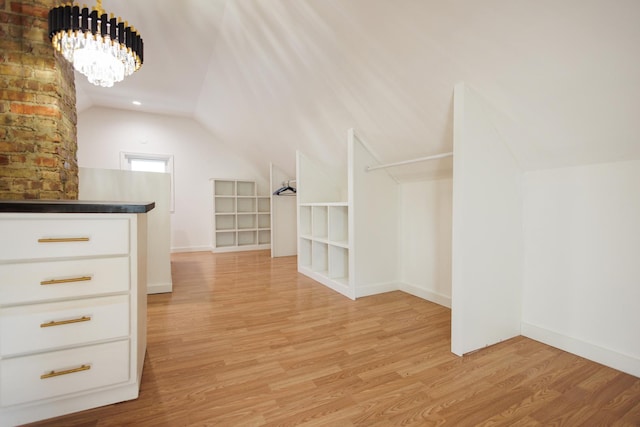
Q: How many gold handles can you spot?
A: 4